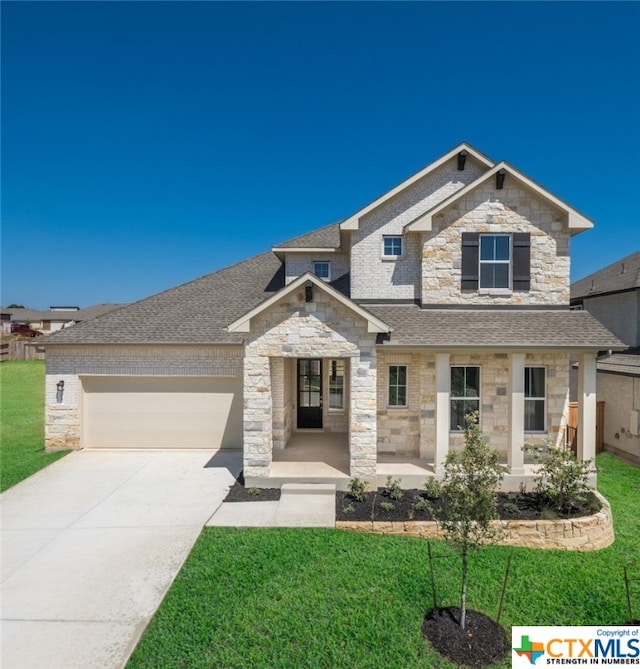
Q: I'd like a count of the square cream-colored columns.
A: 3